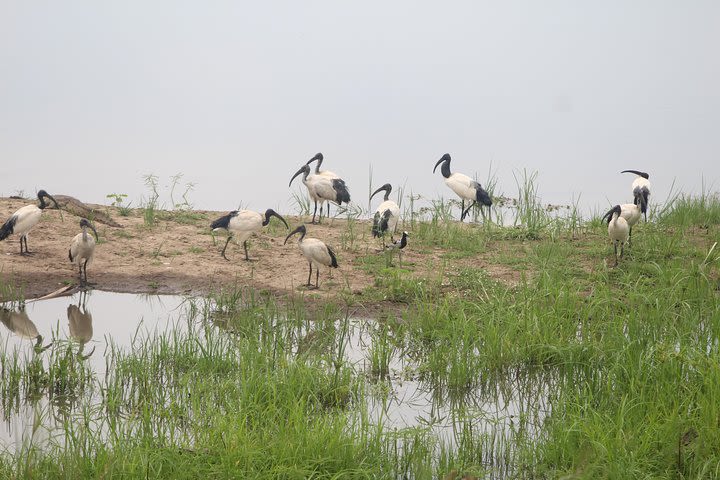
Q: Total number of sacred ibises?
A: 11